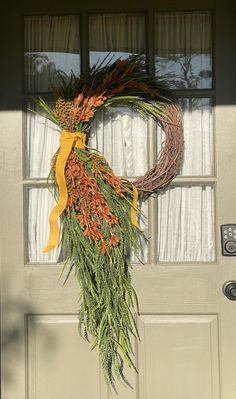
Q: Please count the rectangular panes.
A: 9